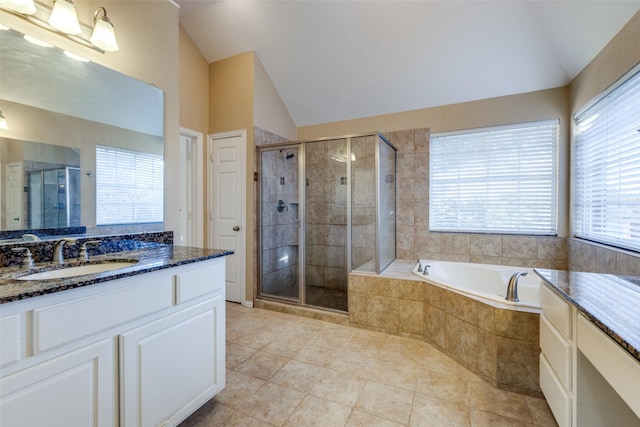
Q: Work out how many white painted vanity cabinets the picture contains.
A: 2